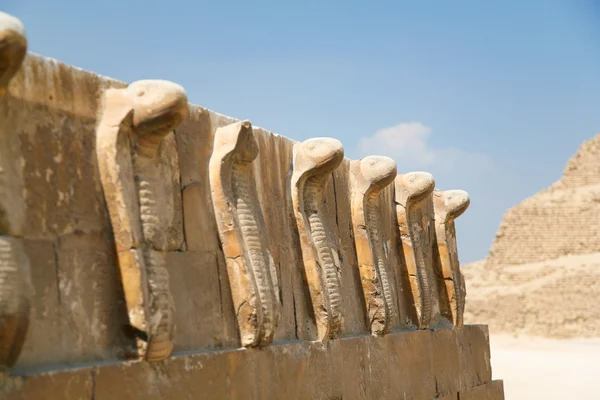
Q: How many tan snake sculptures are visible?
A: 7